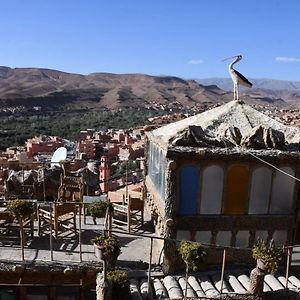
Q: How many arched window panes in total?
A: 5